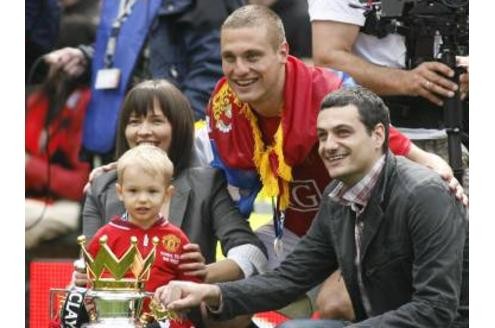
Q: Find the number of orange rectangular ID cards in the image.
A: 0